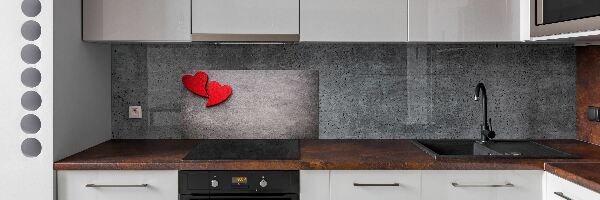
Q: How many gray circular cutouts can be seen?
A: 7